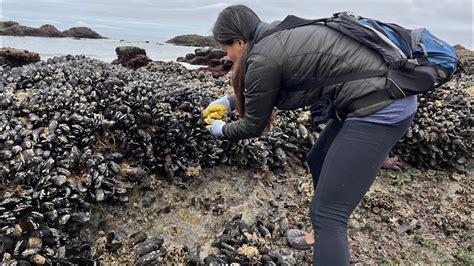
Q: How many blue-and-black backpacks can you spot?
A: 1